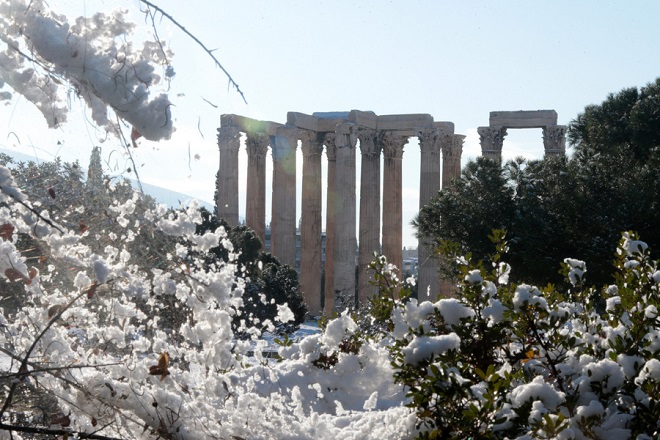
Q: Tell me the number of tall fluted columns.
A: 12